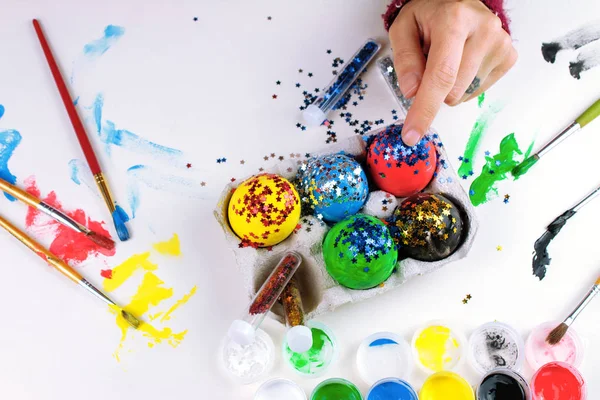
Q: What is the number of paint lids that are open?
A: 6